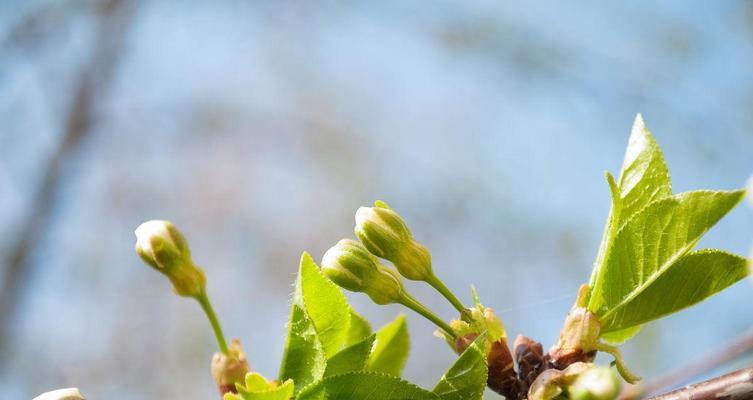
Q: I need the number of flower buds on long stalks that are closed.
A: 3